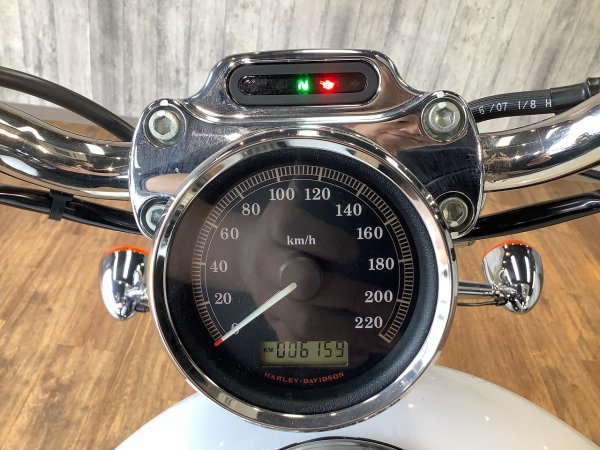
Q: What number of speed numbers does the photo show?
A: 12